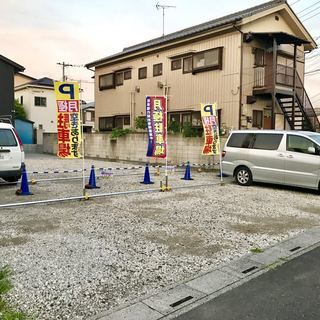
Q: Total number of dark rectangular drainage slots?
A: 3